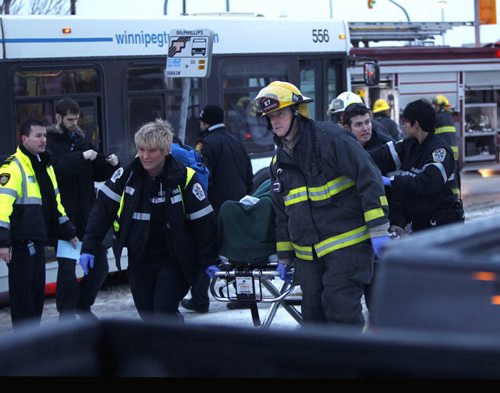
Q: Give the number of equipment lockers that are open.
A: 2